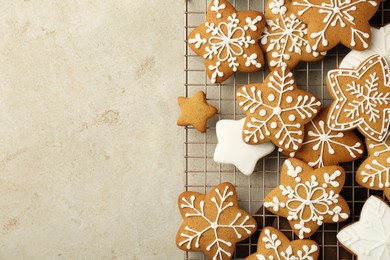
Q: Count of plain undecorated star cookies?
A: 1